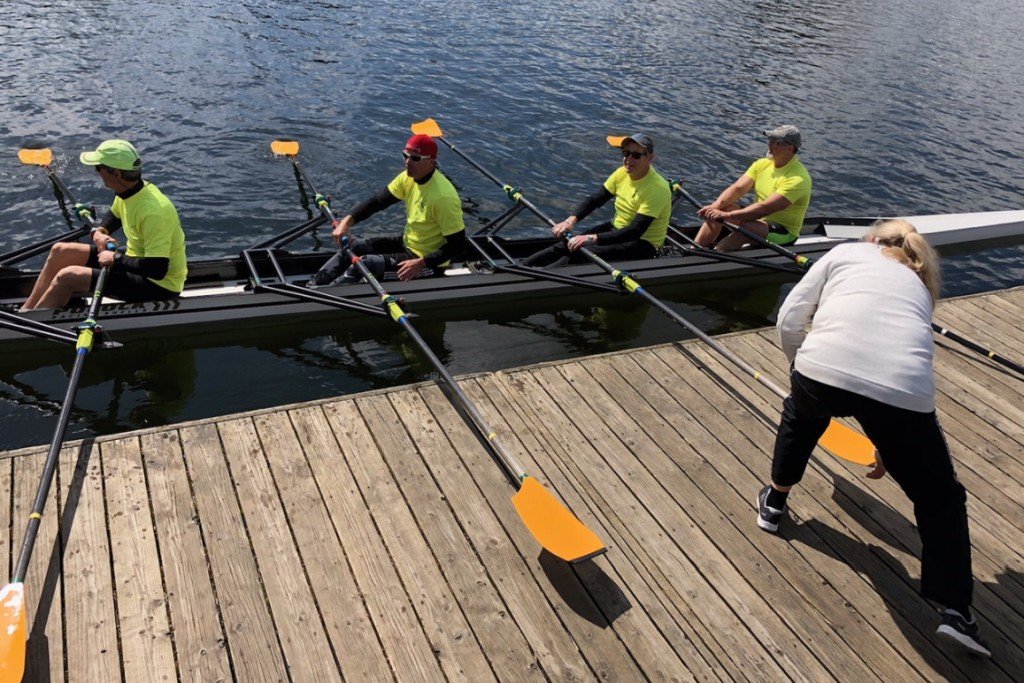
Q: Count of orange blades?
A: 7